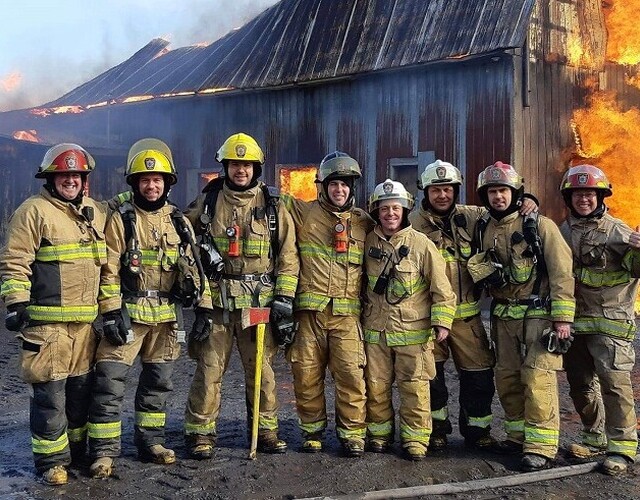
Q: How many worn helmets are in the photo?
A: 8